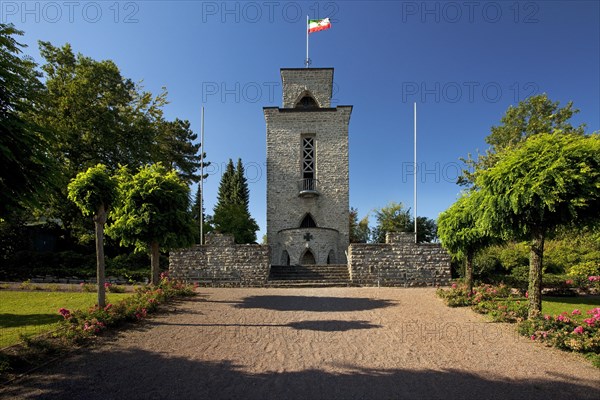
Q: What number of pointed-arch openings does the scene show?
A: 5